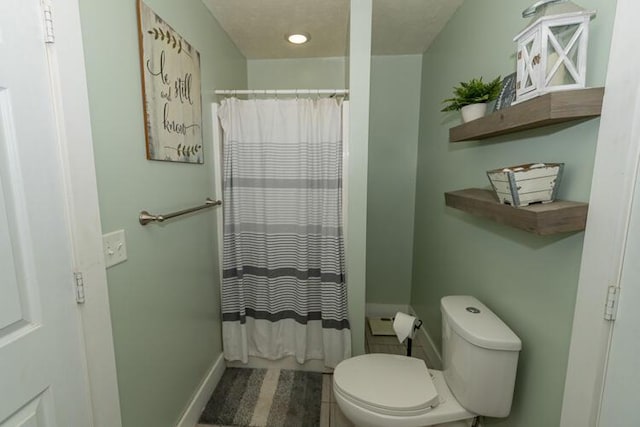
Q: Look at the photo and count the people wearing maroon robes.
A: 0